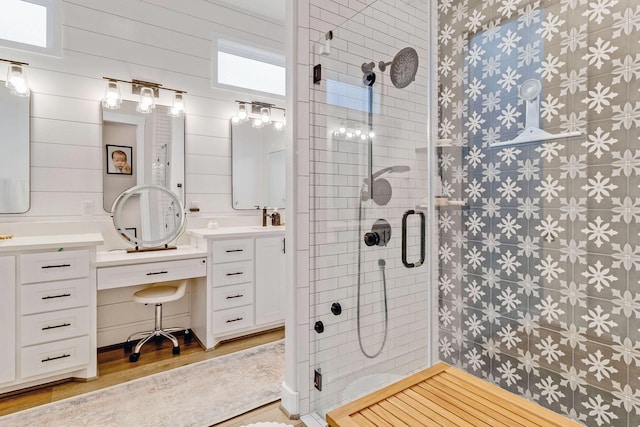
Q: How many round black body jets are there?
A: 2